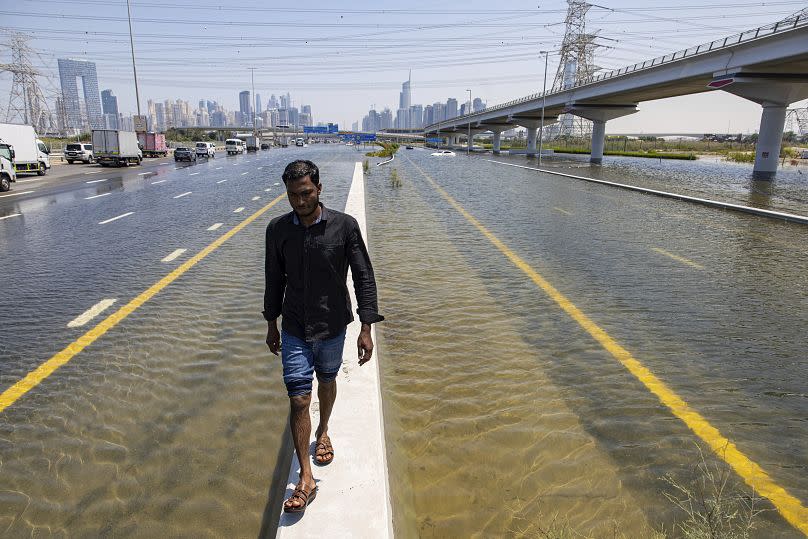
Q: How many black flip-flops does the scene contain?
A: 0